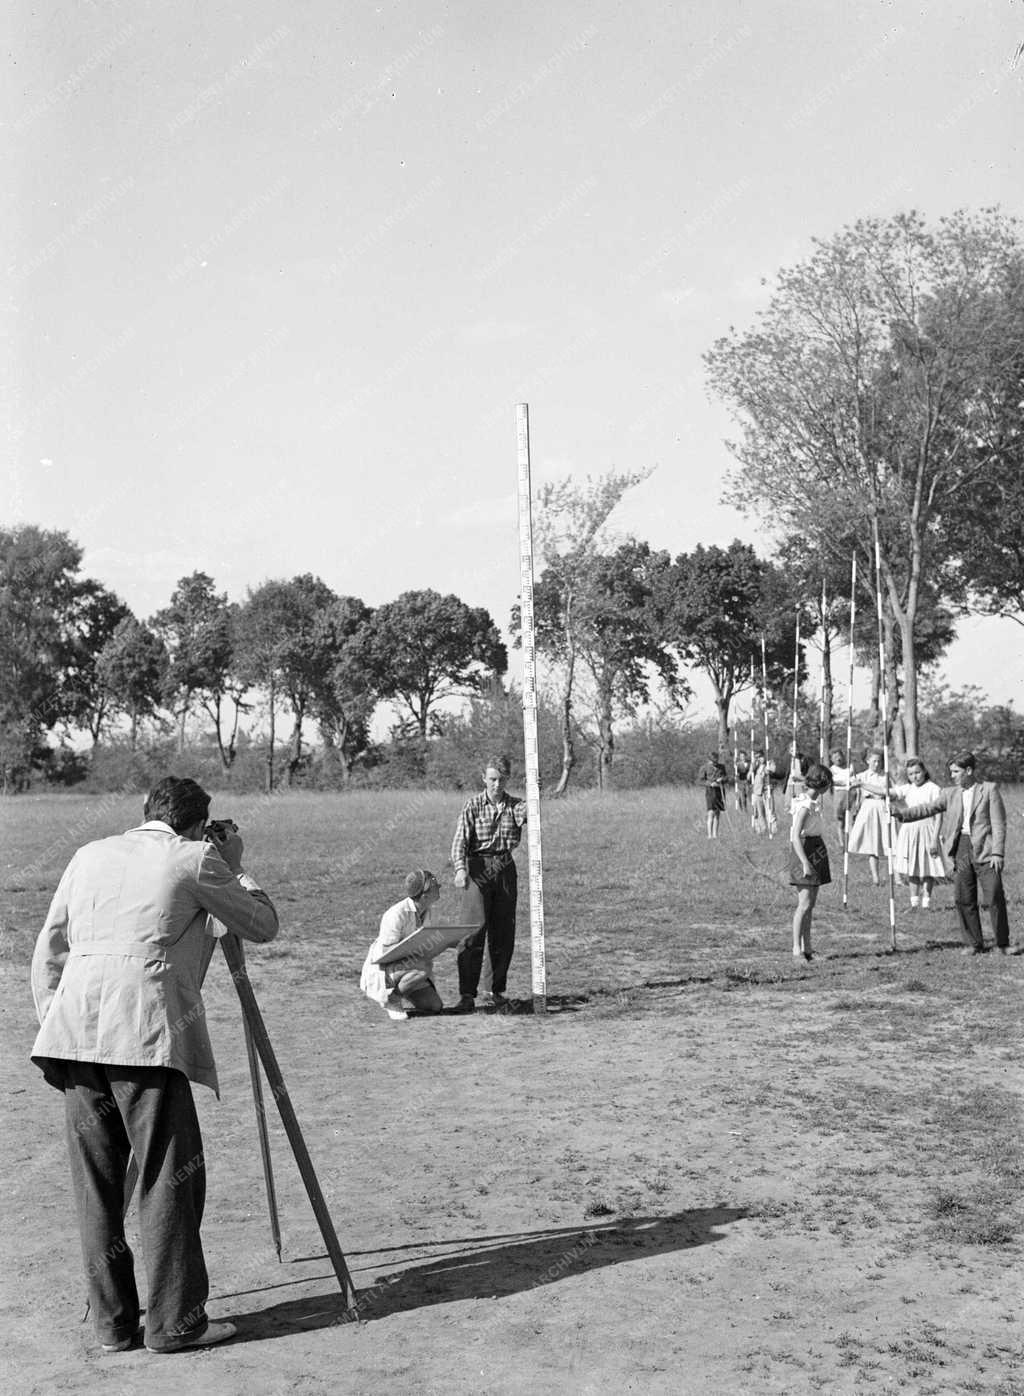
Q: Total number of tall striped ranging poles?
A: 7